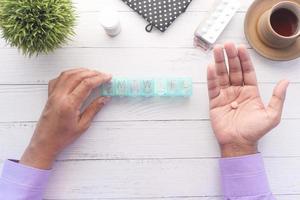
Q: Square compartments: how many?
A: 7